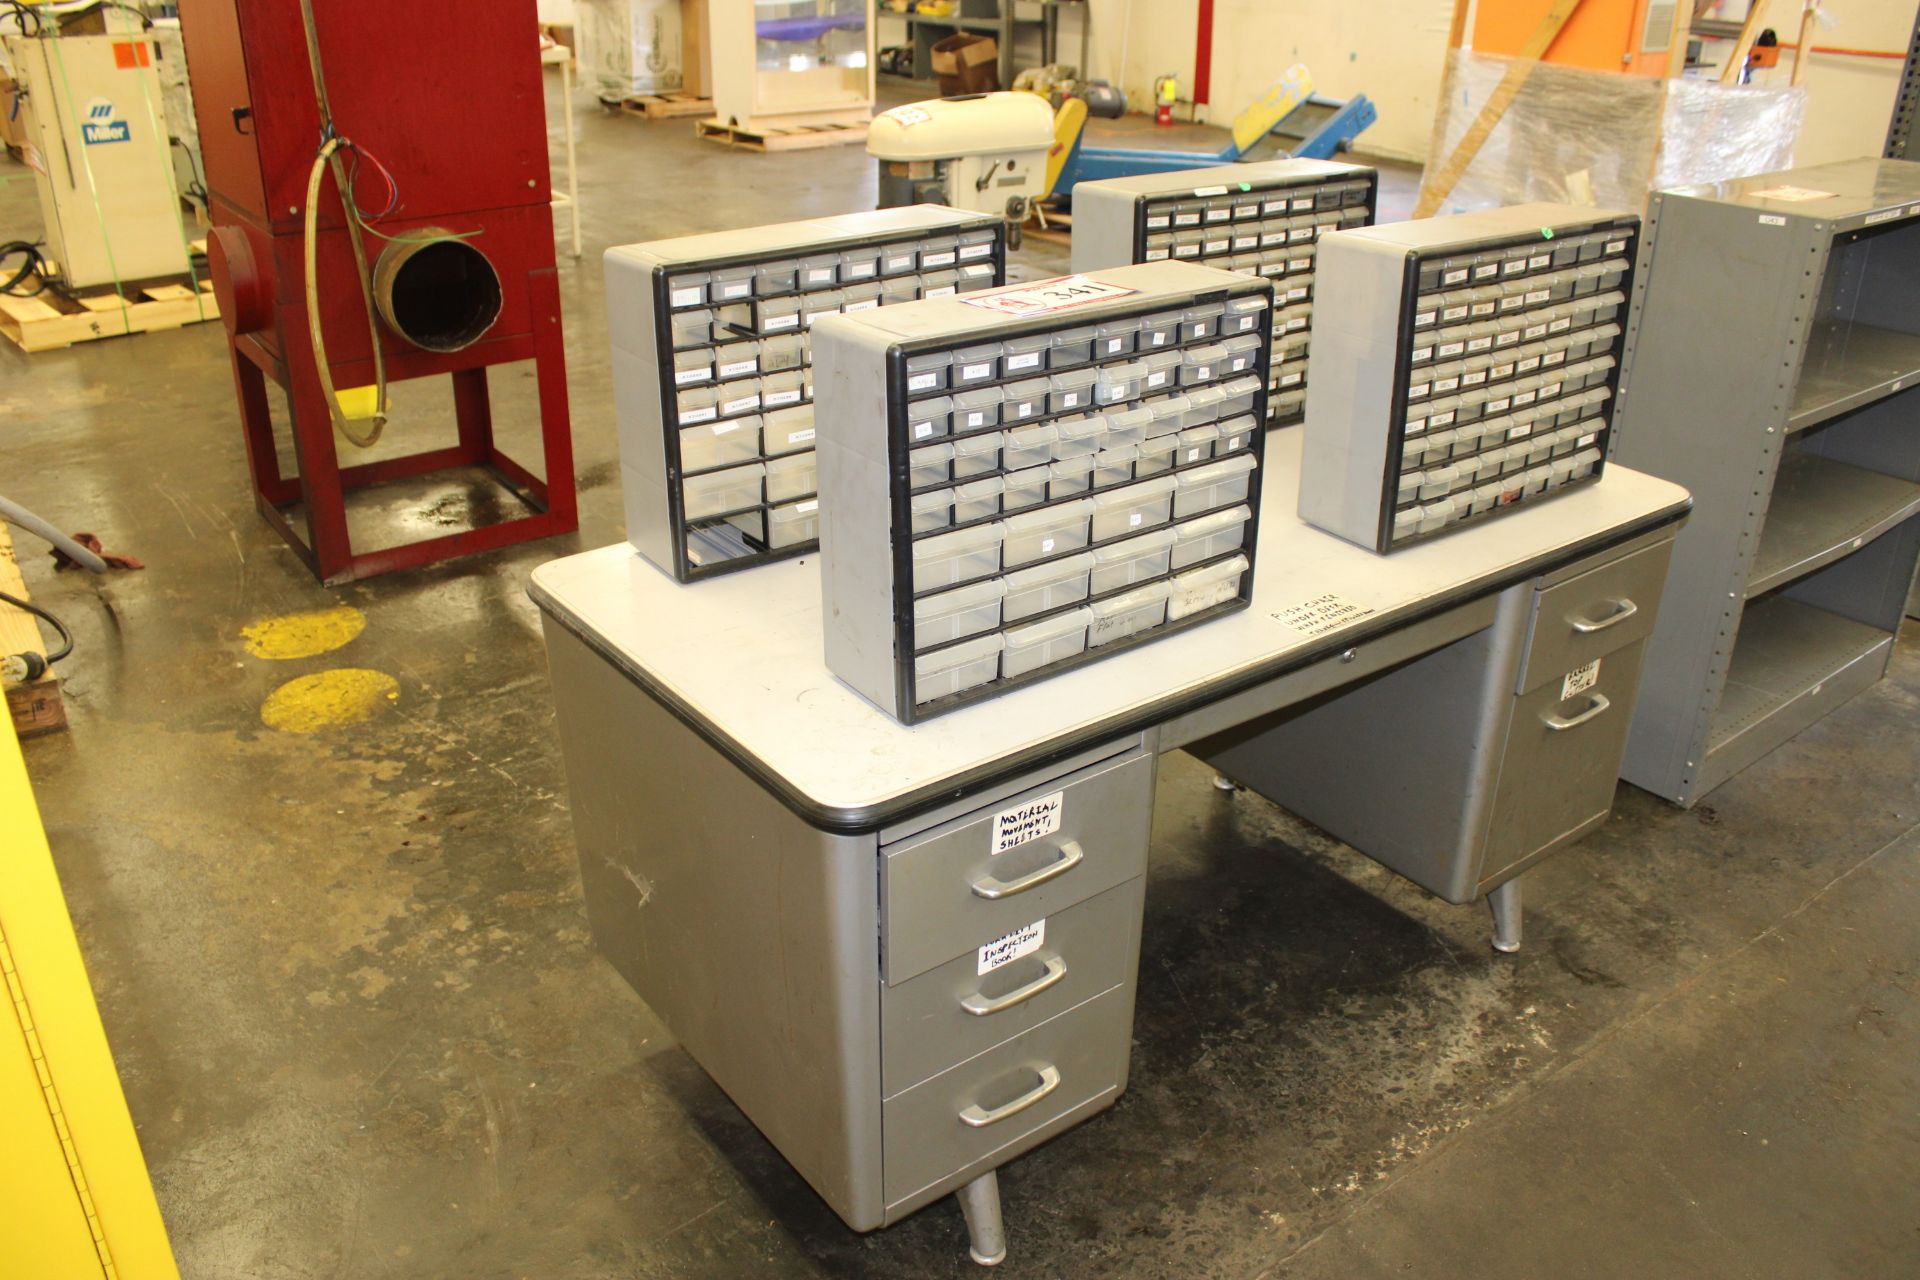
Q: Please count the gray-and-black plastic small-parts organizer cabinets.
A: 4